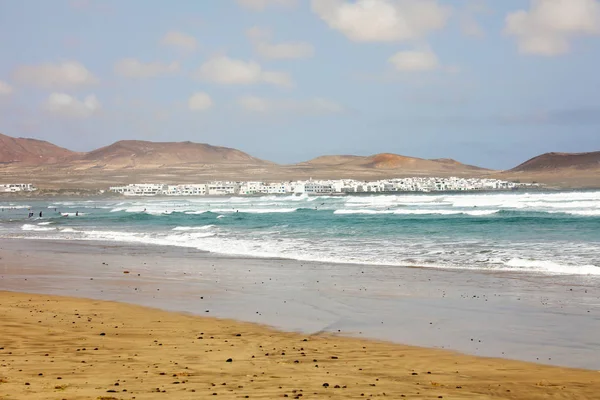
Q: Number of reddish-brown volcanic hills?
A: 4